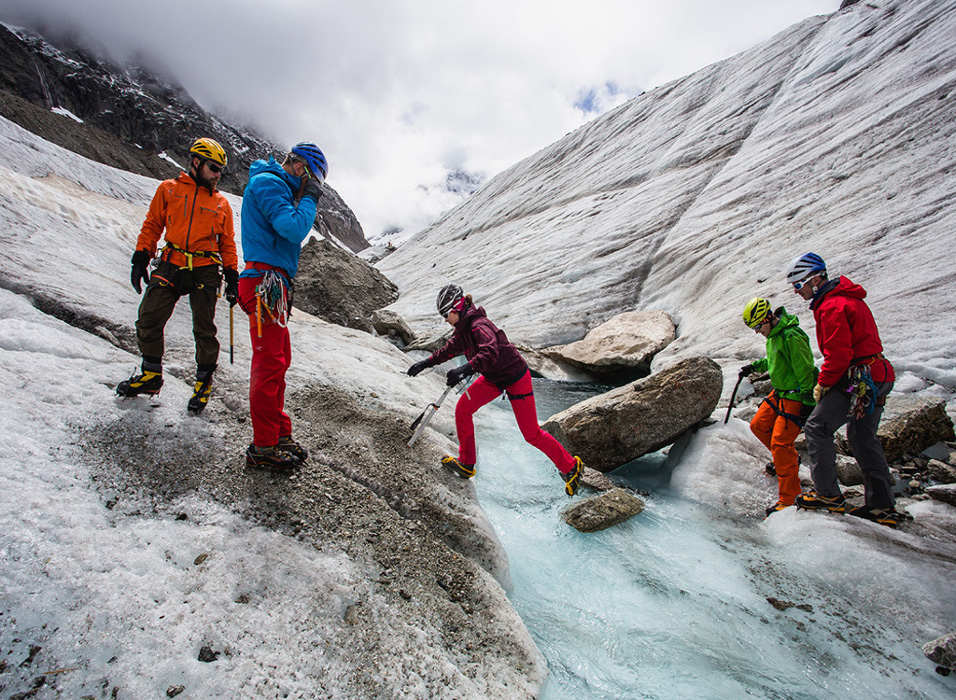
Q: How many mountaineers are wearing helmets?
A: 5